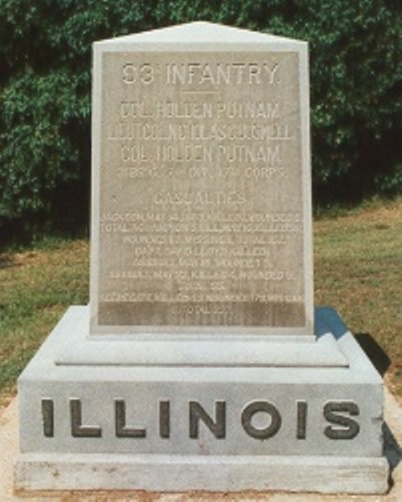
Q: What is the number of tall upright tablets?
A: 1